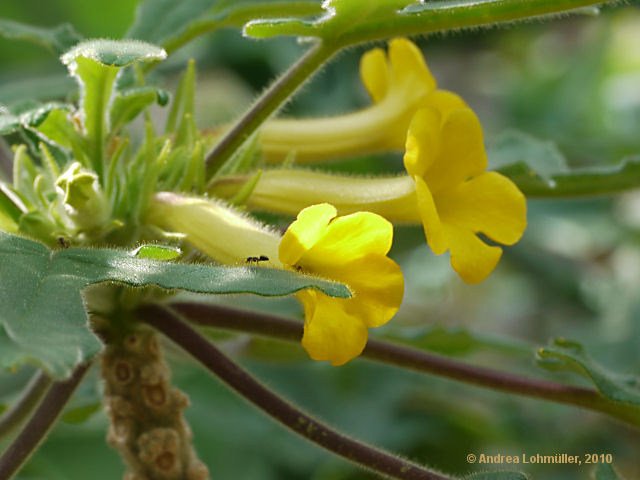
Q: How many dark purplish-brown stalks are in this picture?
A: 4